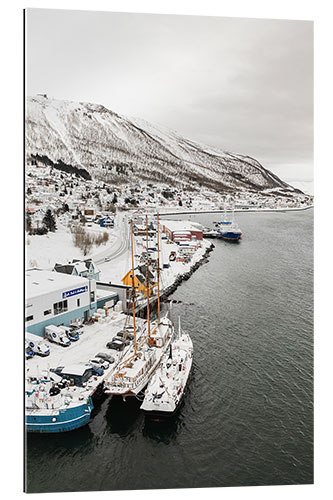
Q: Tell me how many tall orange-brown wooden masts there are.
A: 3